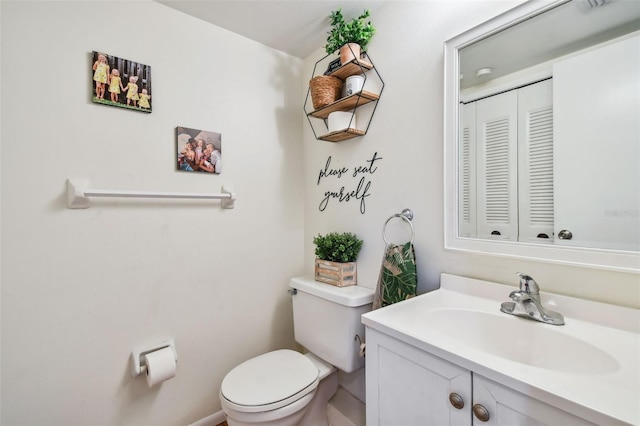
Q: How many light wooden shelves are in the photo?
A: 3